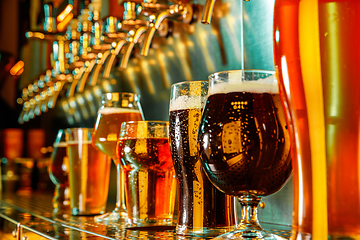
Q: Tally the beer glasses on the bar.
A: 7